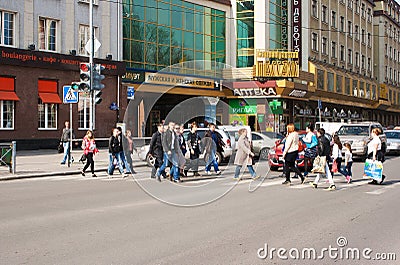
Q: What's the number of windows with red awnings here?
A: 2